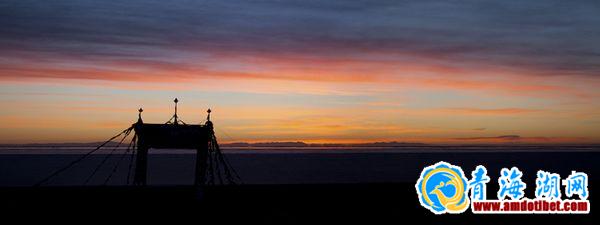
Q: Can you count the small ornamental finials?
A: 3